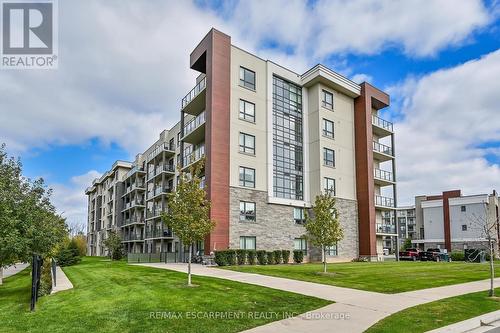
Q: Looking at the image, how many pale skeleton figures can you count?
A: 0